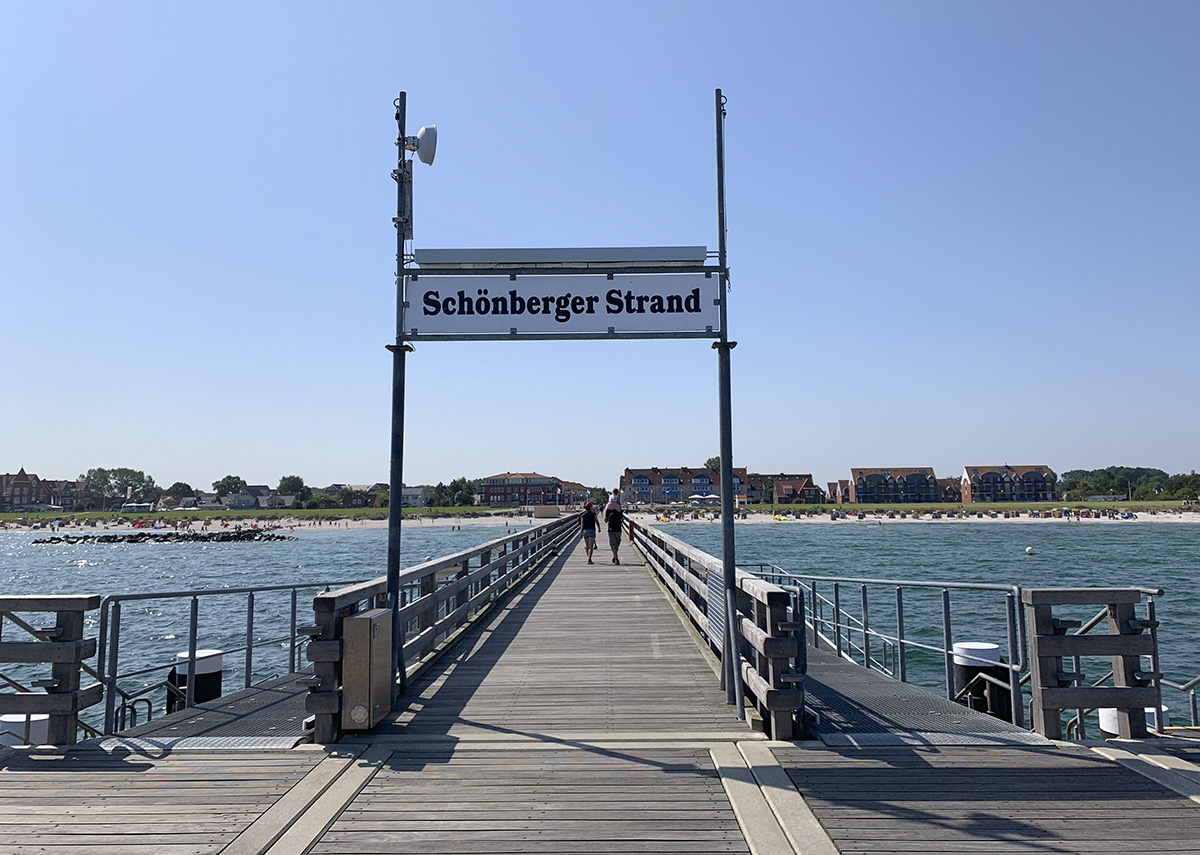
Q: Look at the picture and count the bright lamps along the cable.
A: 0